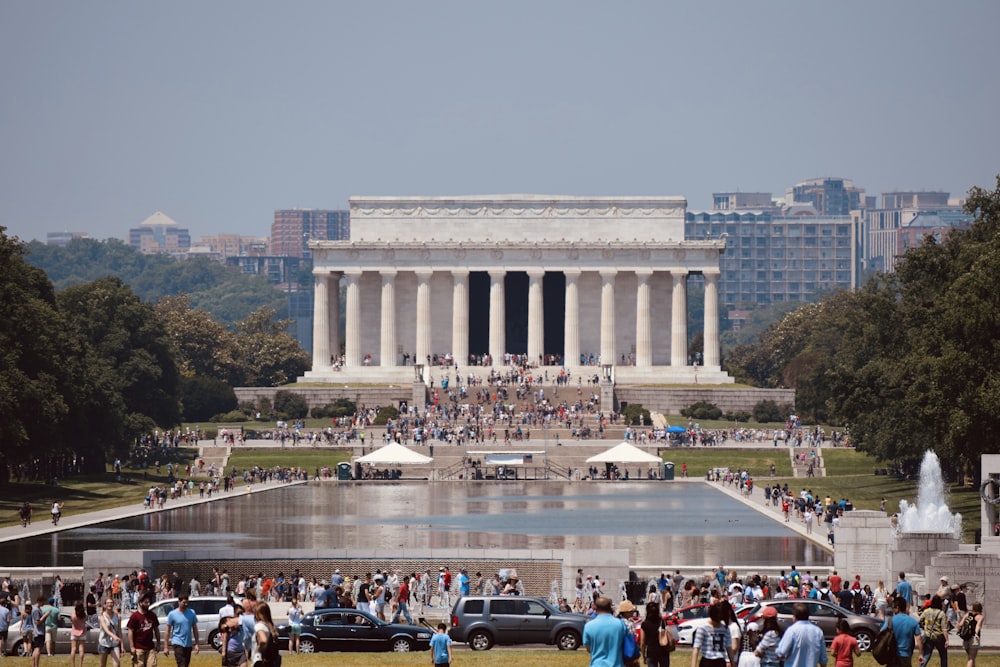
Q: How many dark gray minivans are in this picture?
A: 1